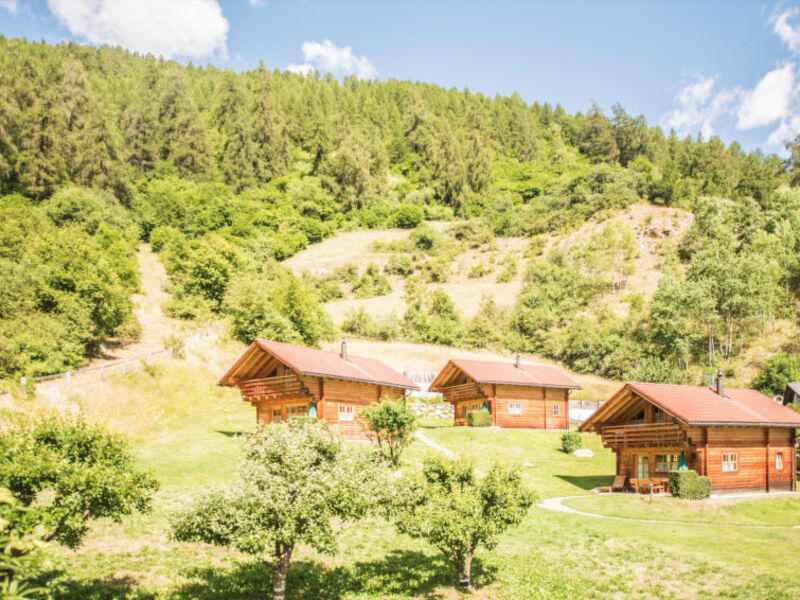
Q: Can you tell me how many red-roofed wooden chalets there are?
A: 3